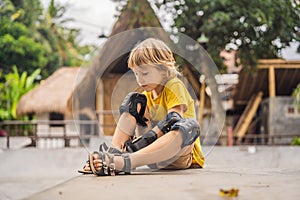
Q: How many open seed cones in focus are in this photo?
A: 0